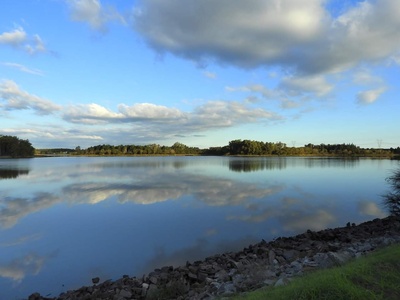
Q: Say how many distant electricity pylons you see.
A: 2